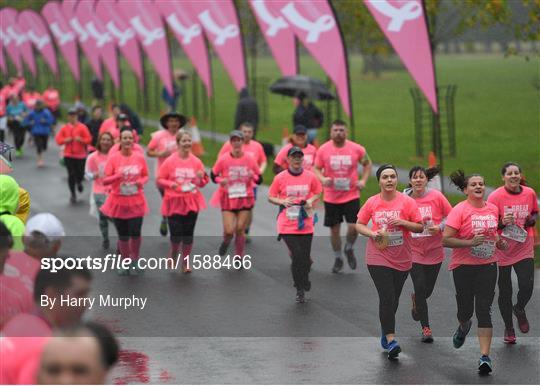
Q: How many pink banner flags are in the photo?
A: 14